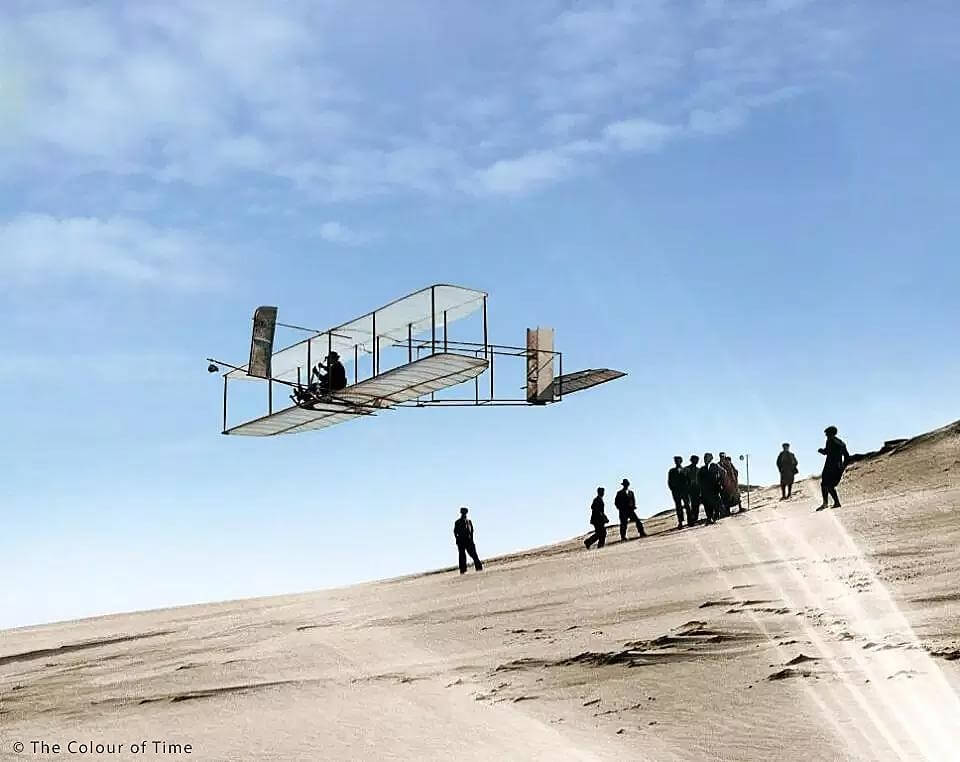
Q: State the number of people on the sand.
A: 10